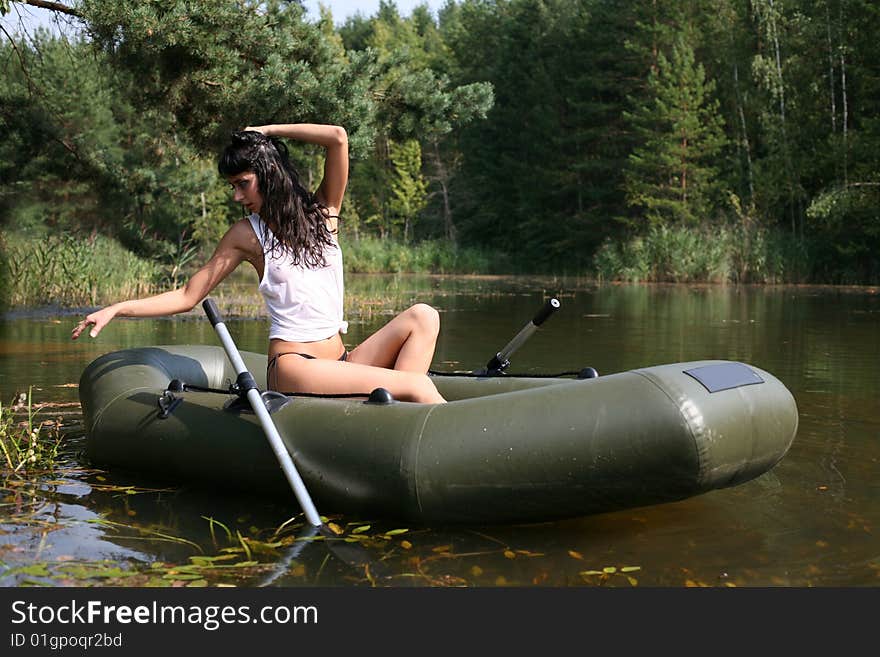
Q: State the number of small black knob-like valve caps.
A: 3